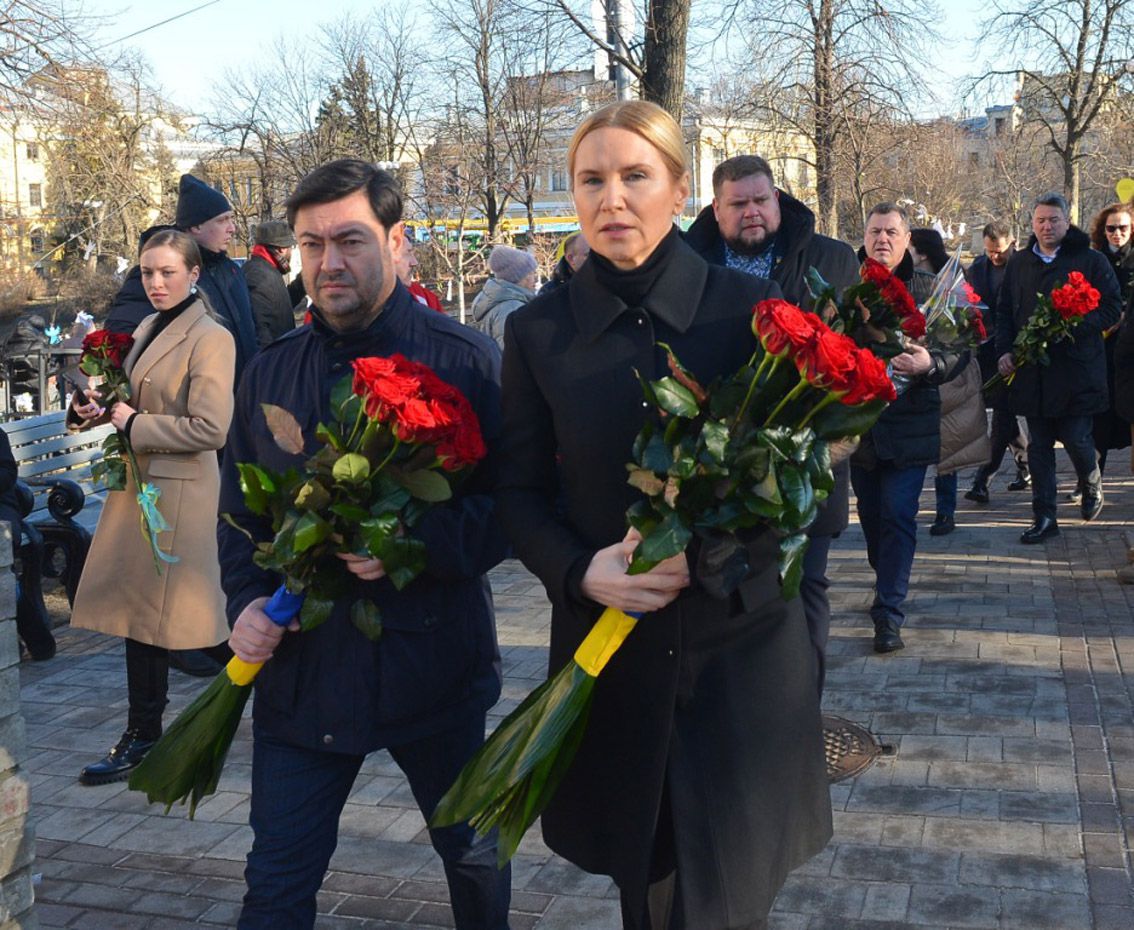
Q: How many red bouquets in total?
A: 6